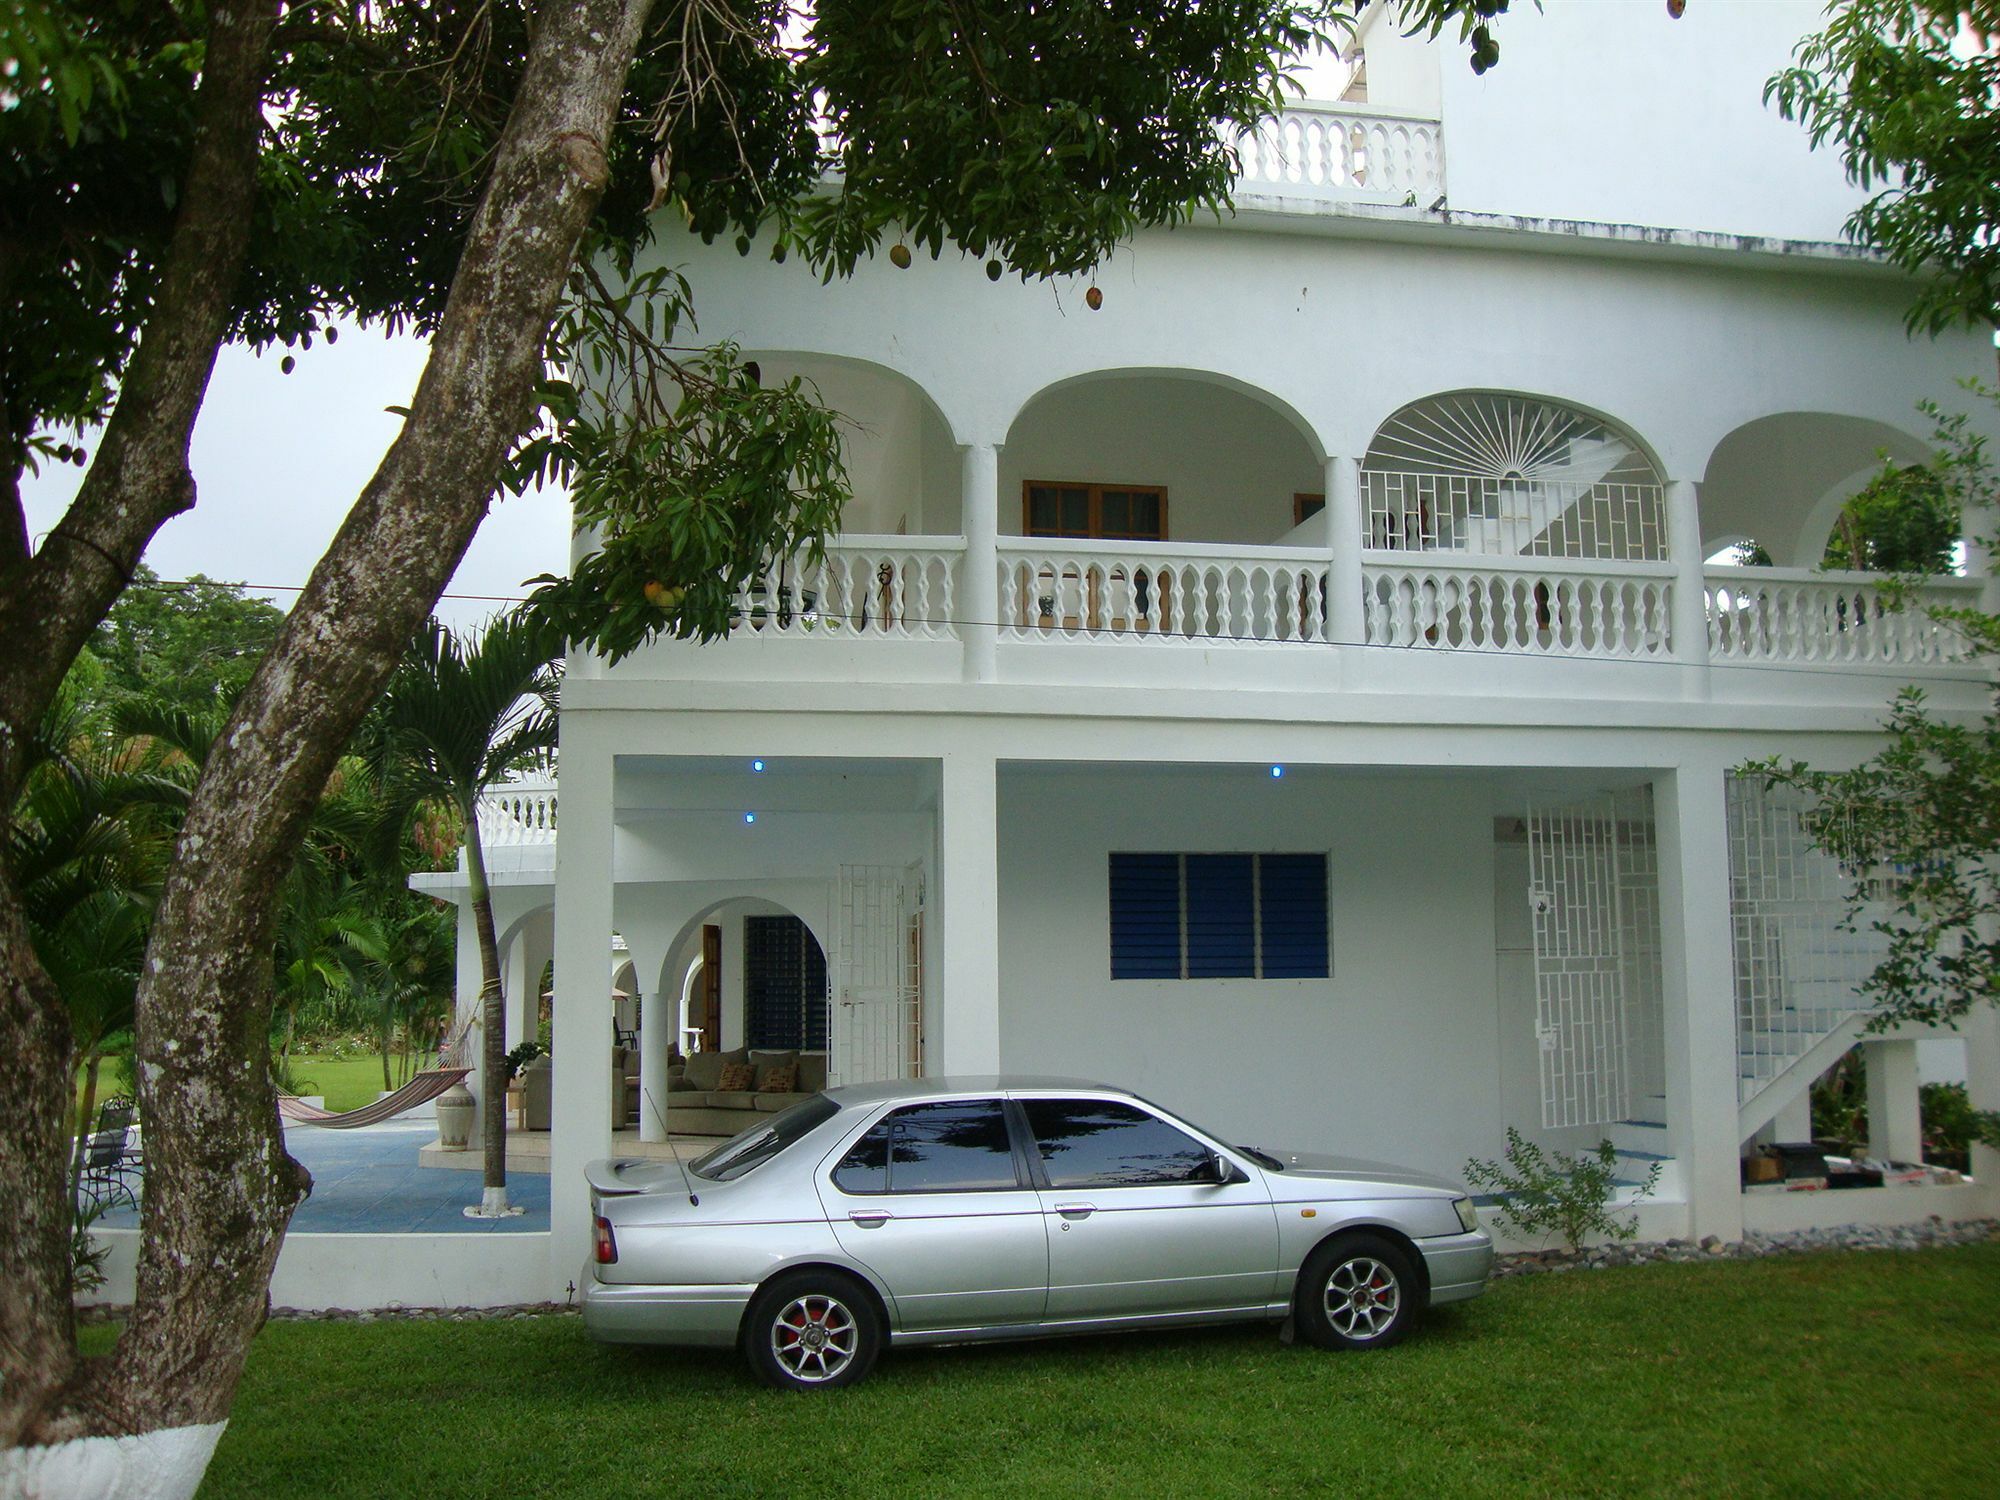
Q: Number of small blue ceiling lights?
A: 3